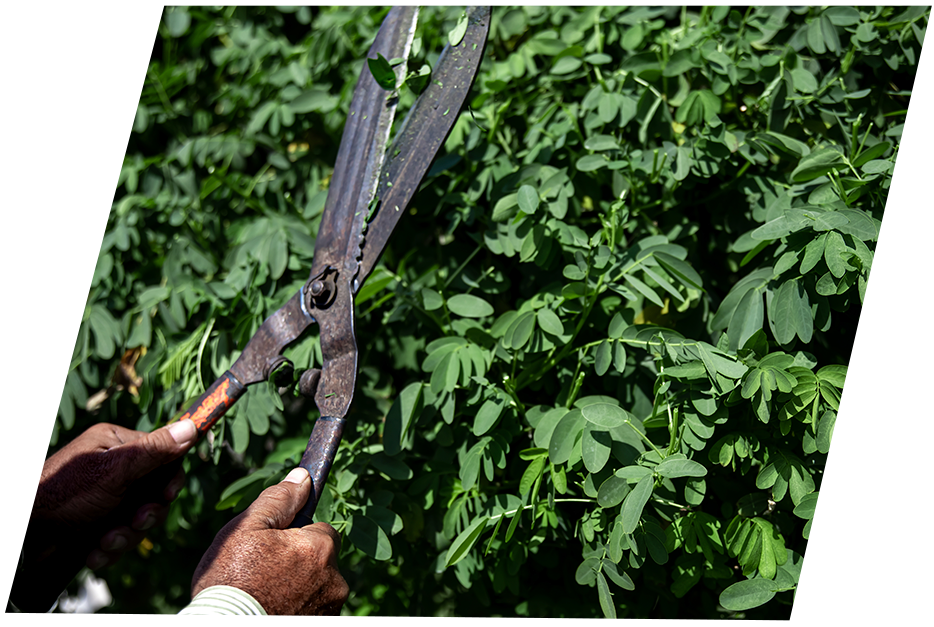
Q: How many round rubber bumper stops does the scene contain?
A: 2